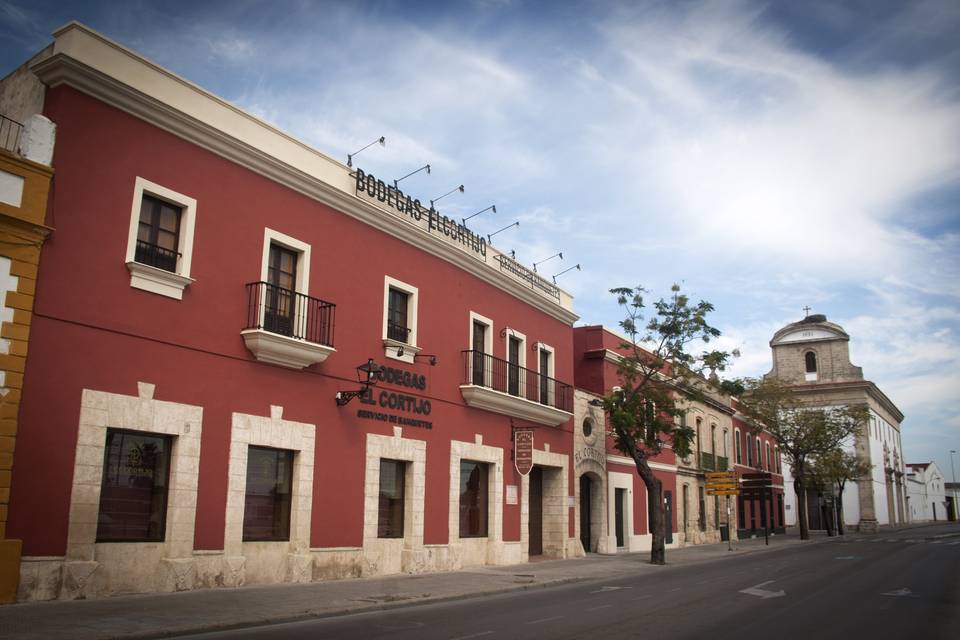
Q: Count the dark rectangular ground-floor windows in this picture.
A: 4